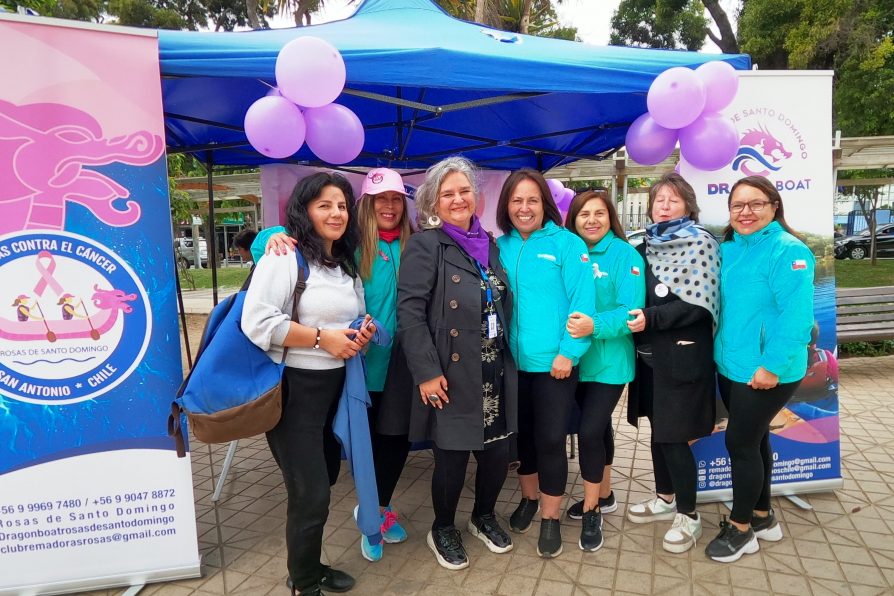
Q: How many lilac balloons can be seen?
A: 9